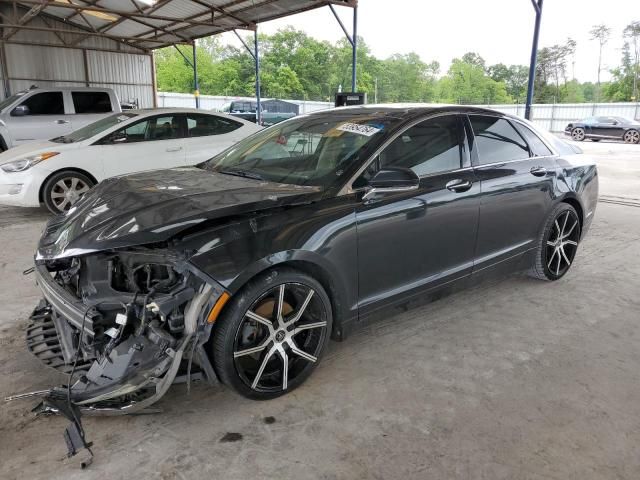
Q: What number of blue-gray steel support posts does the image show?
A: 4